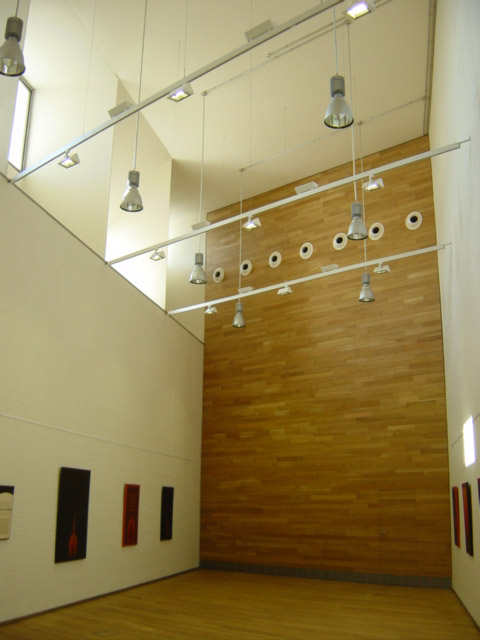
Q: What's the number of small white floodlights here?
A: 9